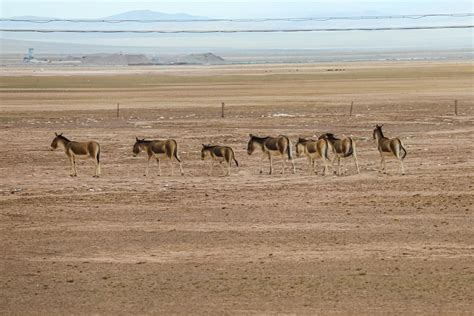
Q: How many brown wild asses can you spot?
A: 7